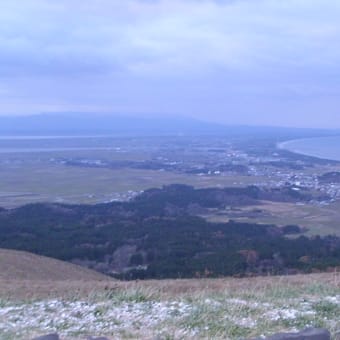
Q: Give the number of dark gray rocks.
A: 3